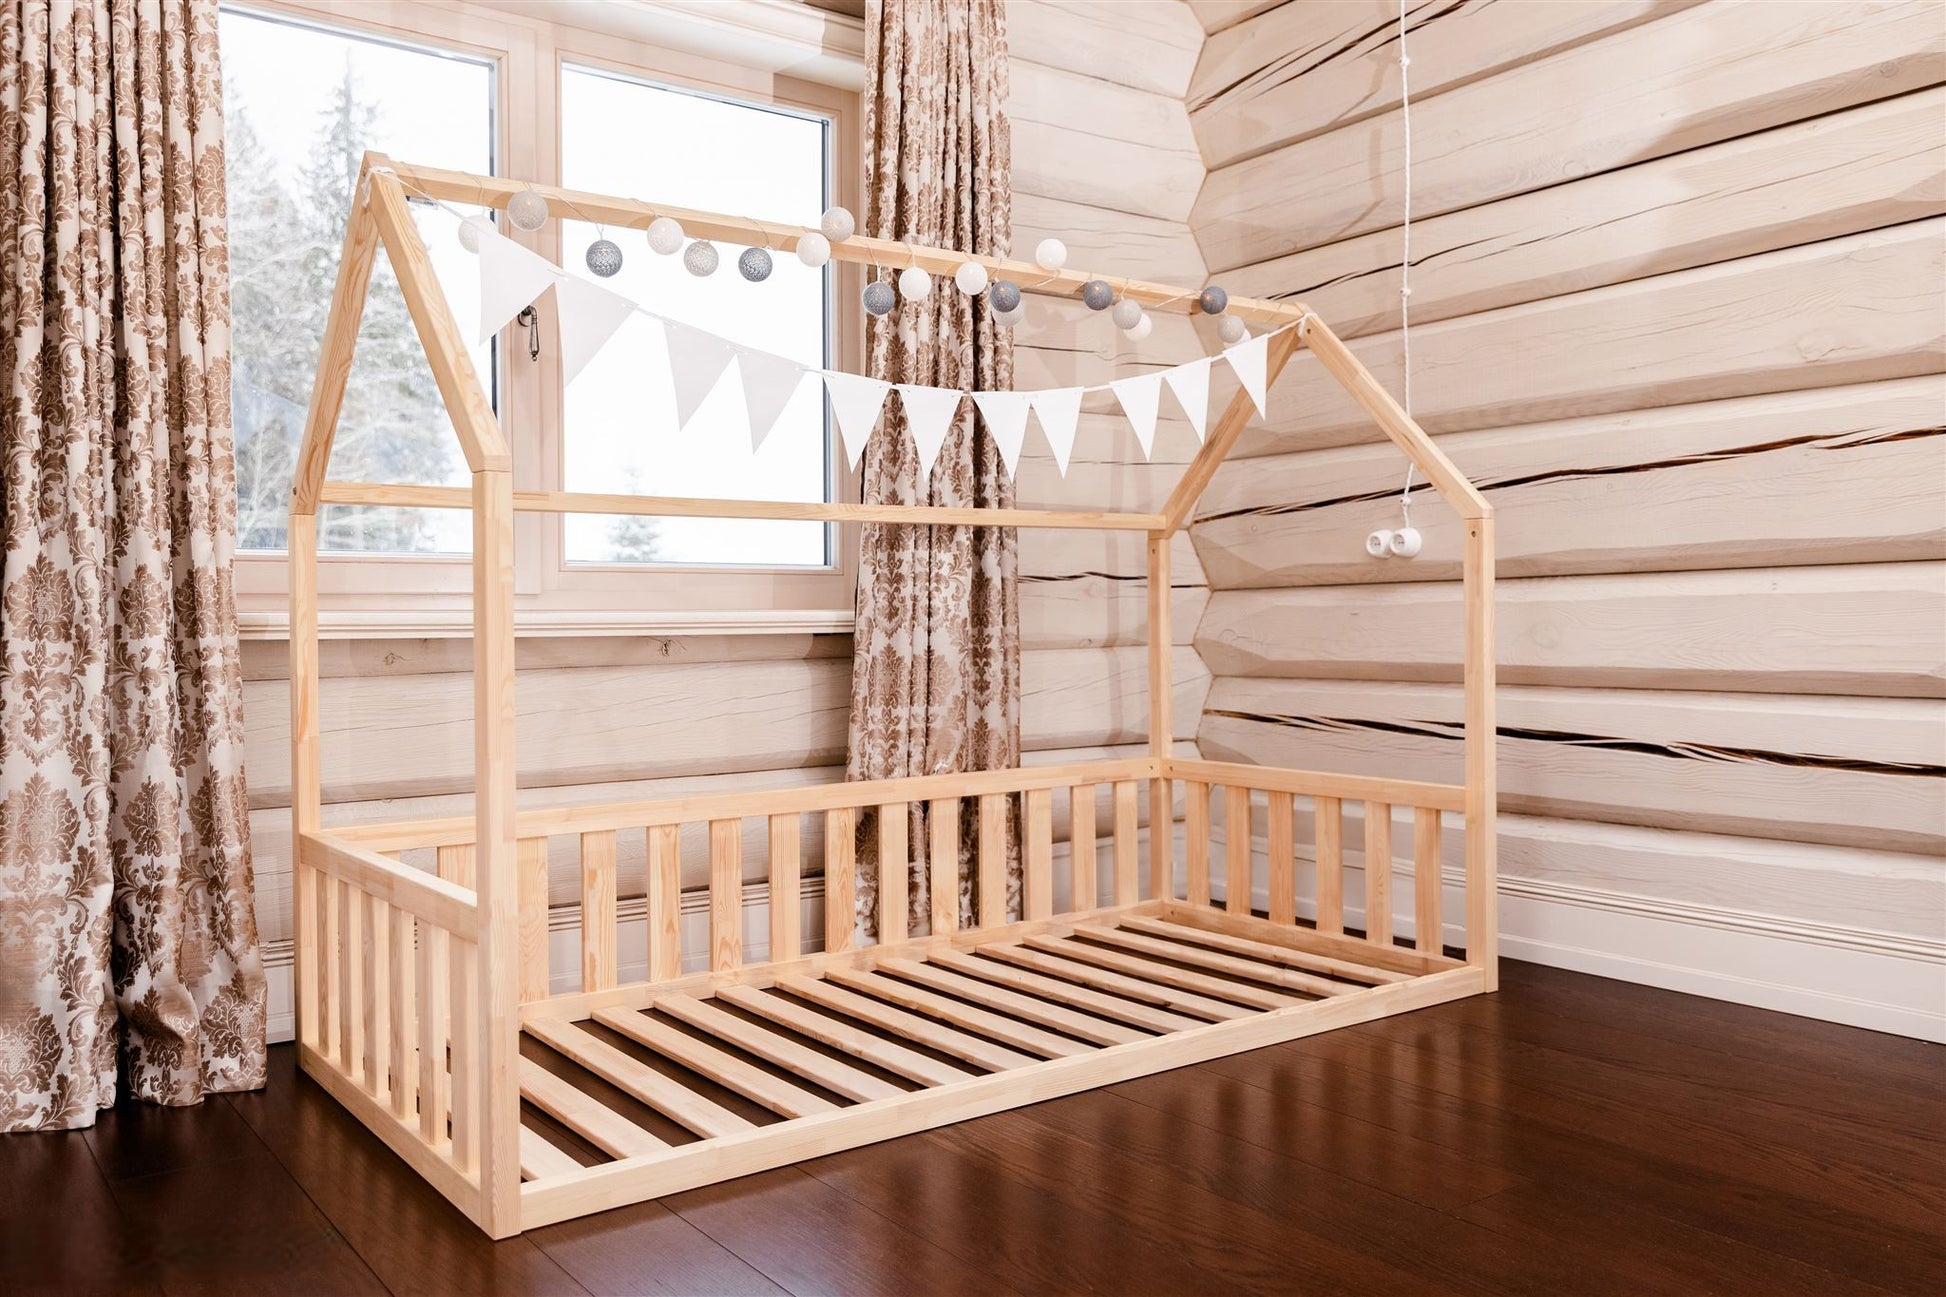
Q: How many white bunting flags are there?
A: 11